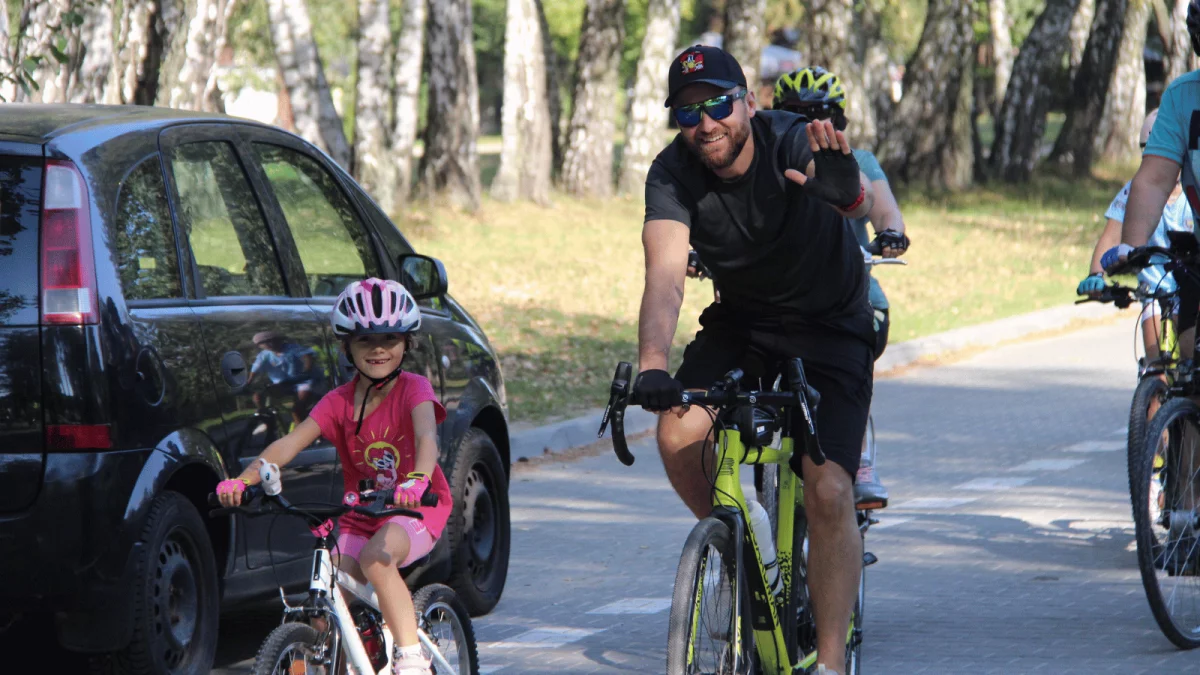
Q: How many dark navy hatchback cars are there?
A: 1